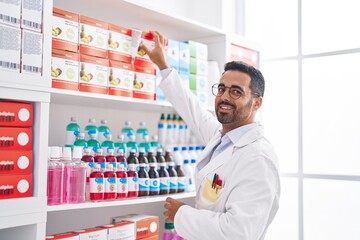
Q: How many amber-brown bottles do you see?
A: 10